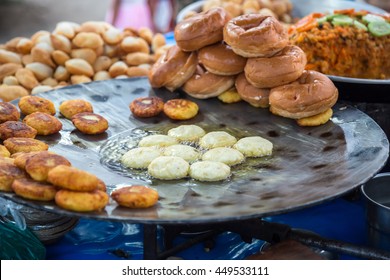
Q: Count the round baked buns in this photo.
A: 8